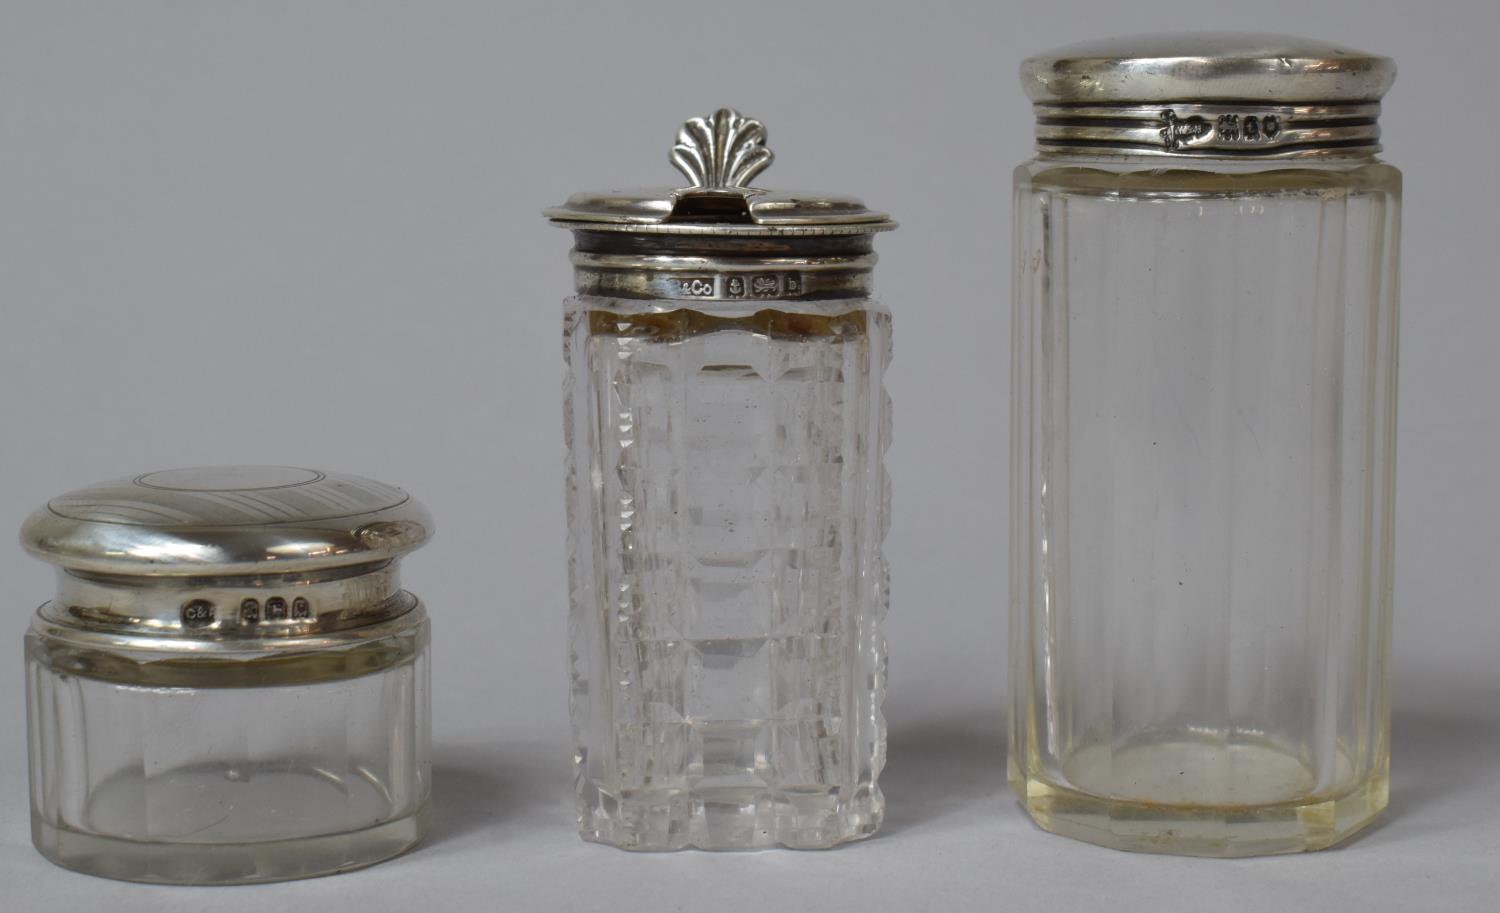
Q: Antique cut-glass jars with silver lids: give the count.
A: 3